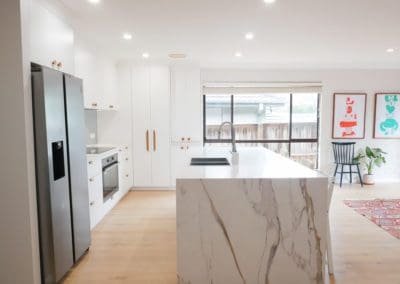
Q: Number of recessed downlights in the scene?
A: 7